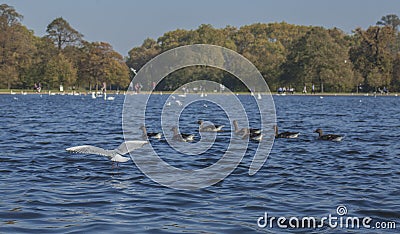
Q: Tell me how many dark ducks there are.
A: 7